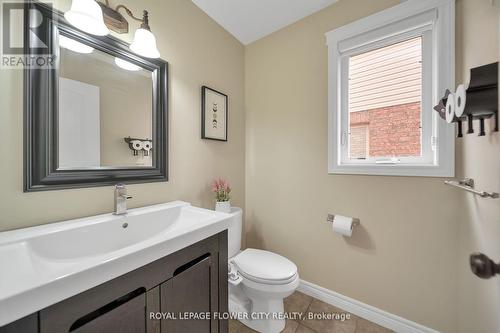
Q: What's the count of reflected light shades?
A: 2